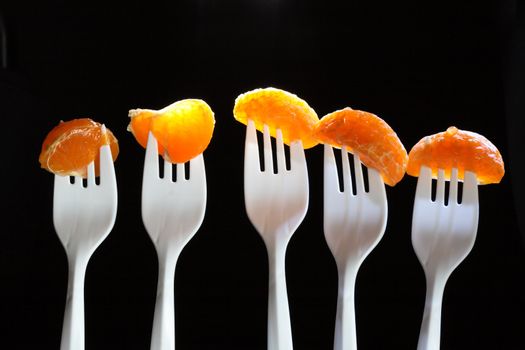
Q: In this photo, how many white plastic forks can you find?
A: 5